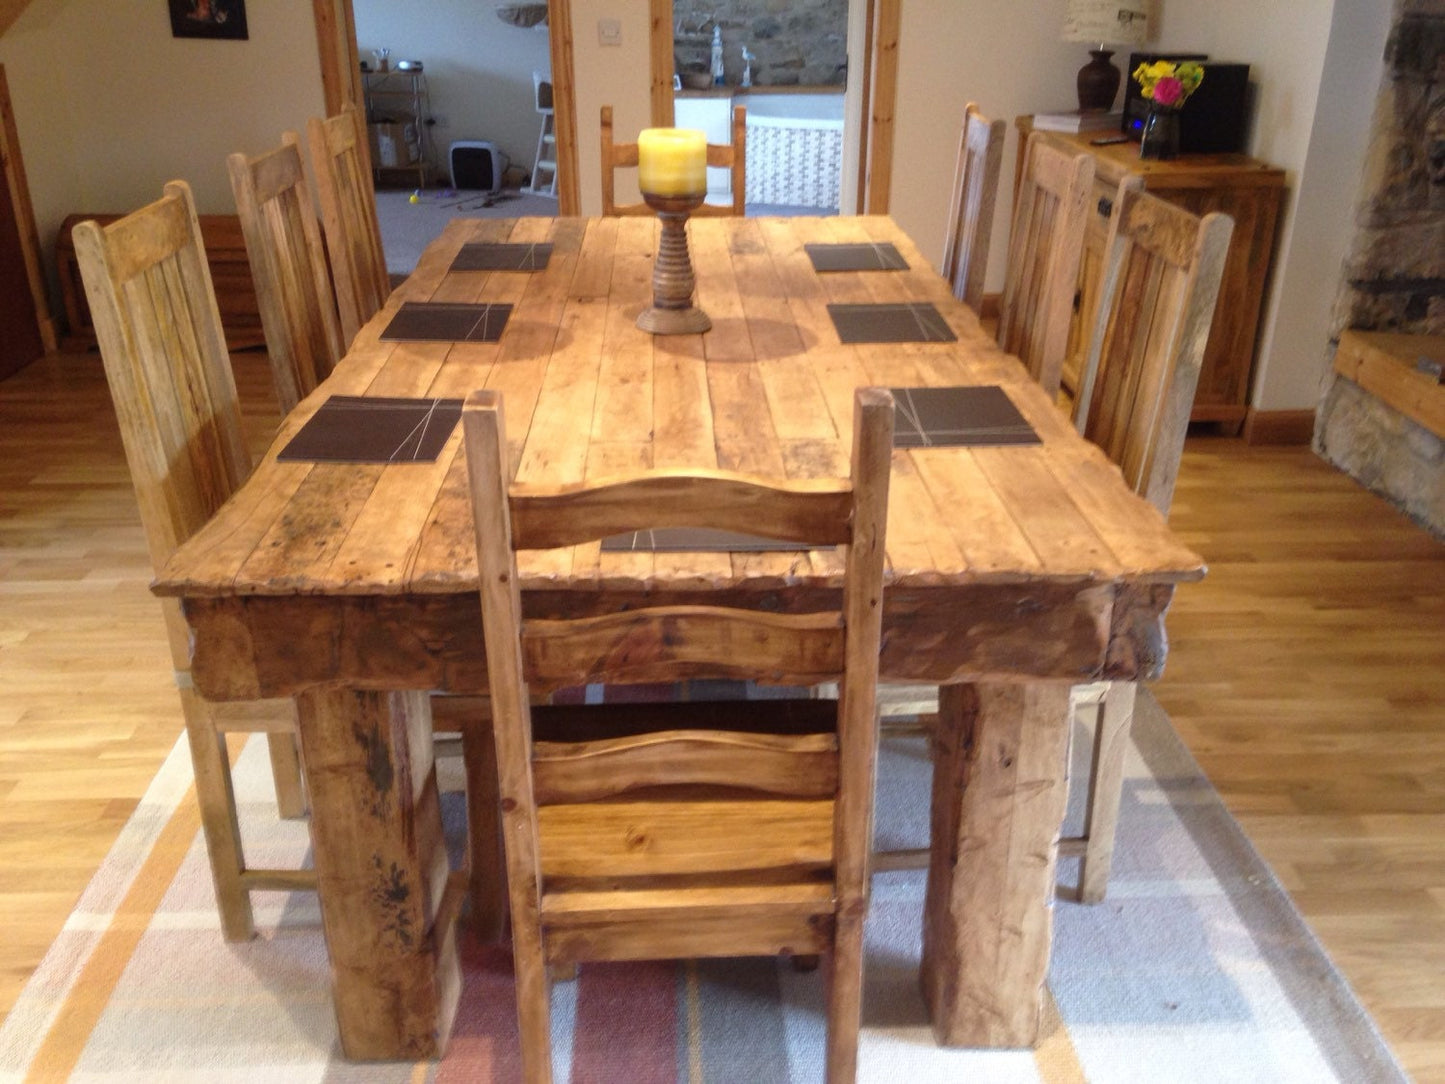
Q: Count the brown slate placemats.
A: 7